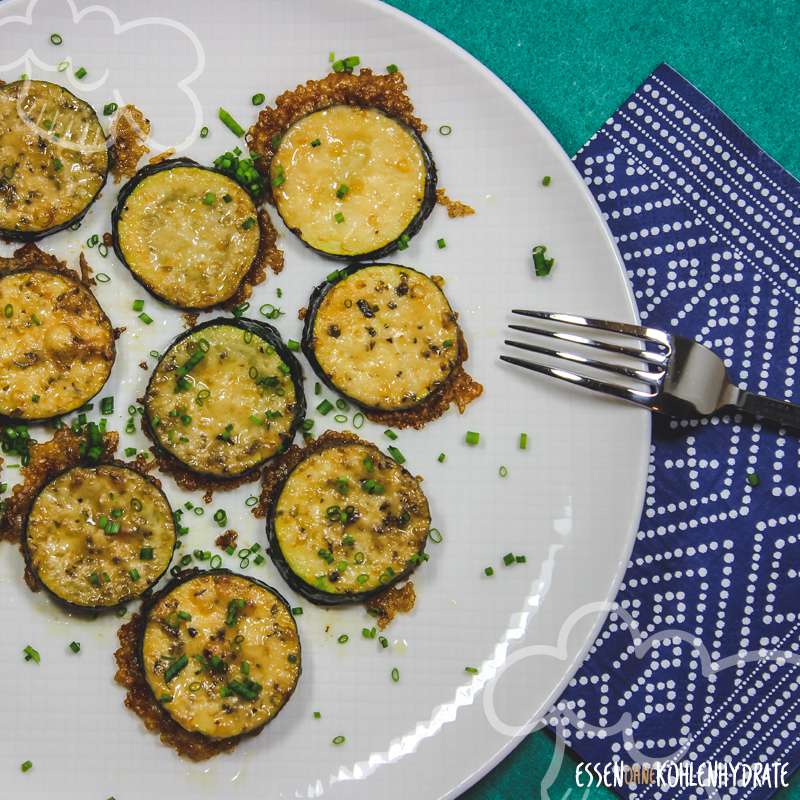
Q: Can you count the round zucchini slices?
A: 9